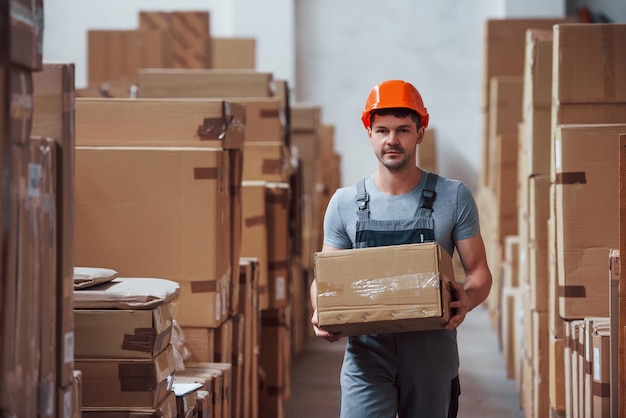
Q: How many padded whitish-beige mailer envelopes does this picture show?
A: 2